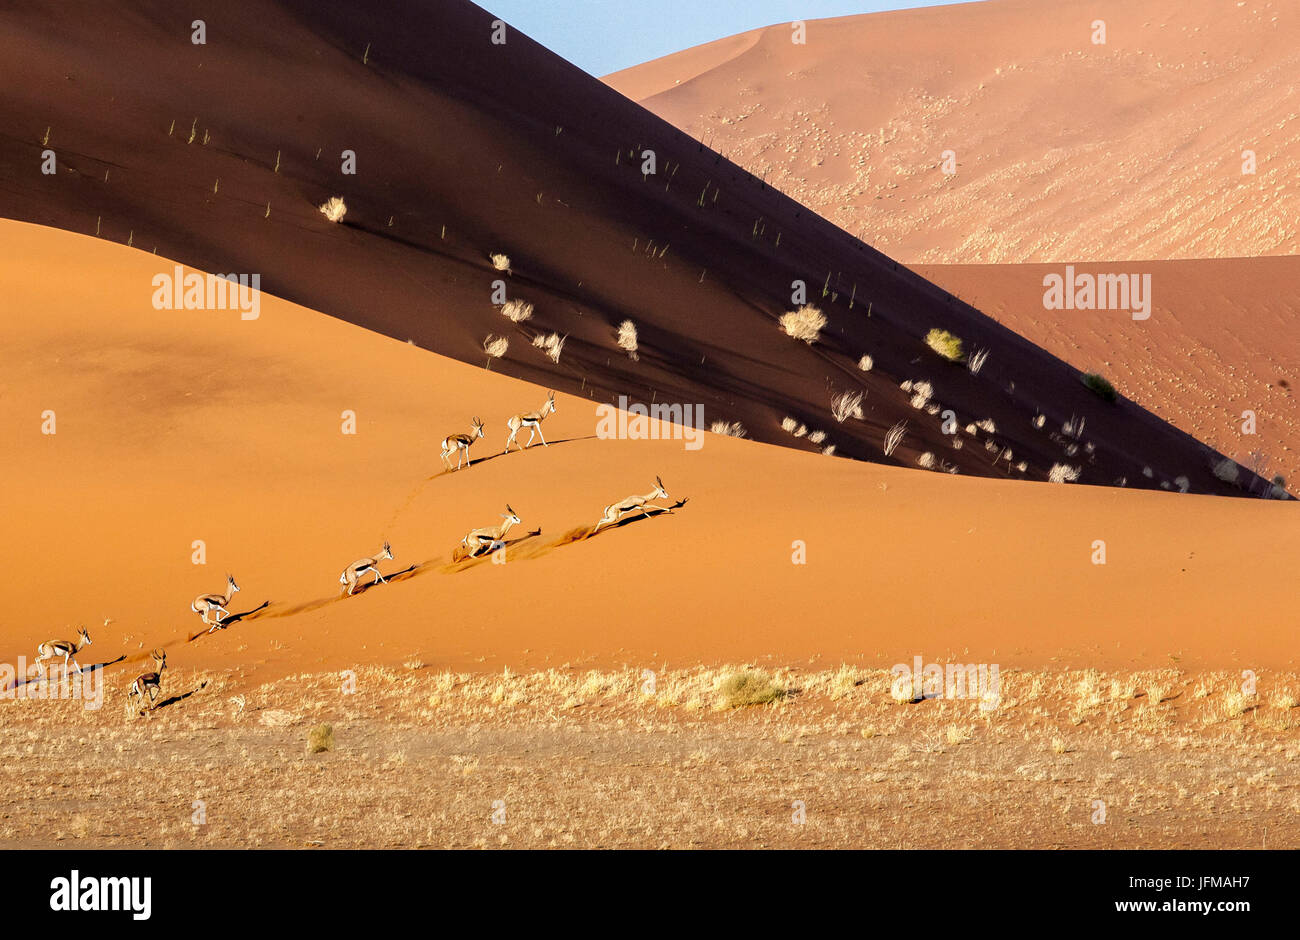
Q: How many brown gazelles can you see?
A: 8